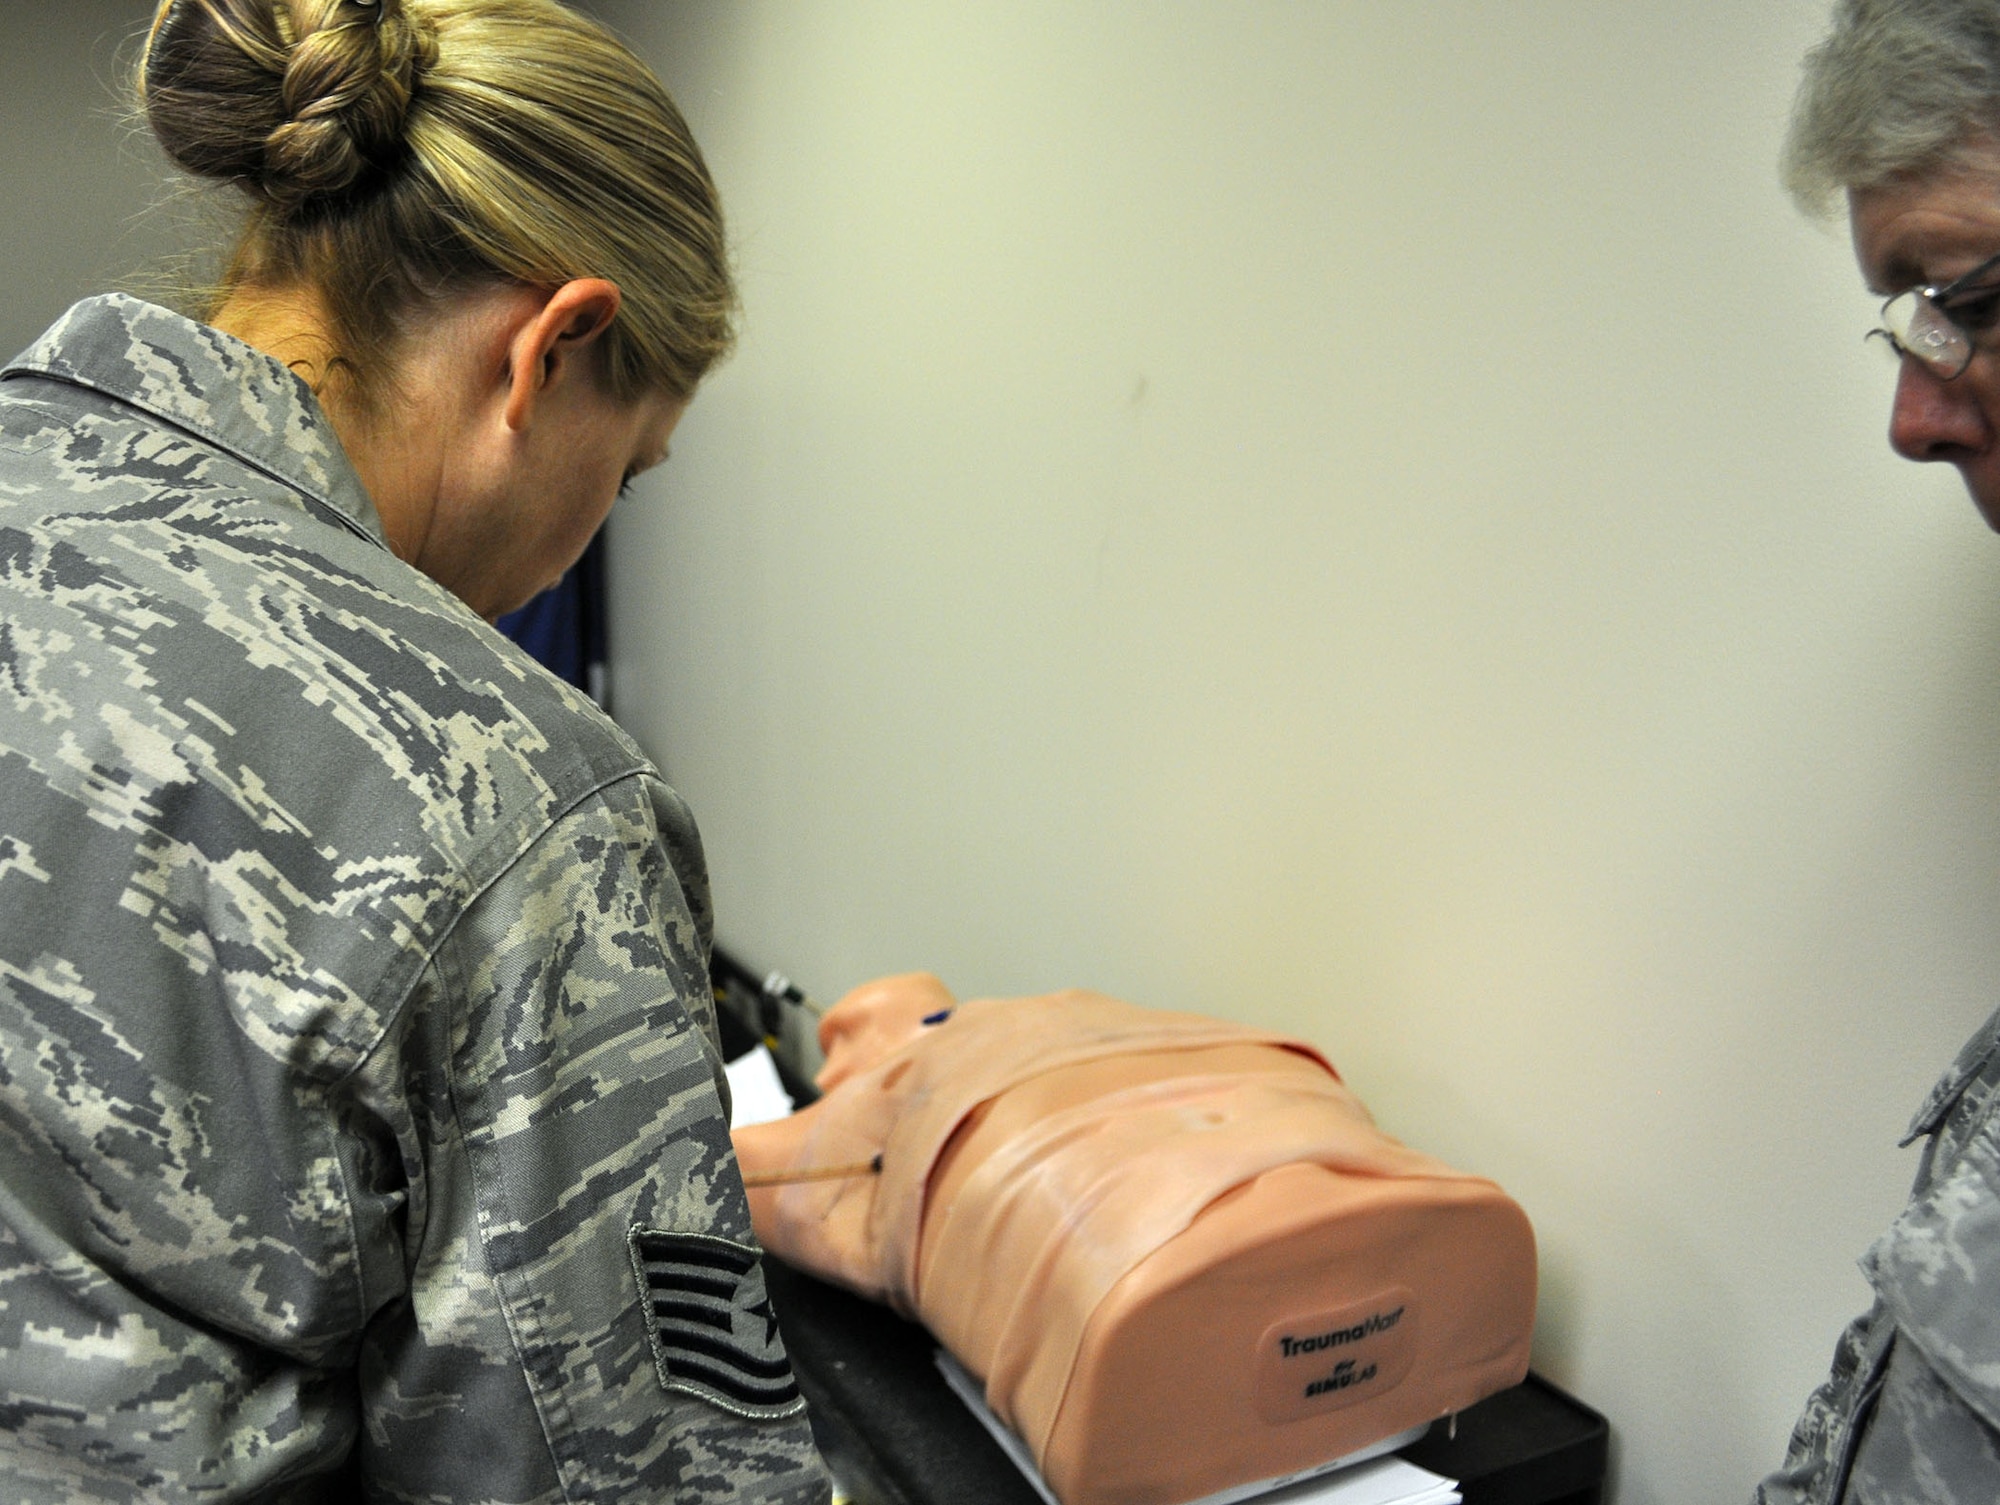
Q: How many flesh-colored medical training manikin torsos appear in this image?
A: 1